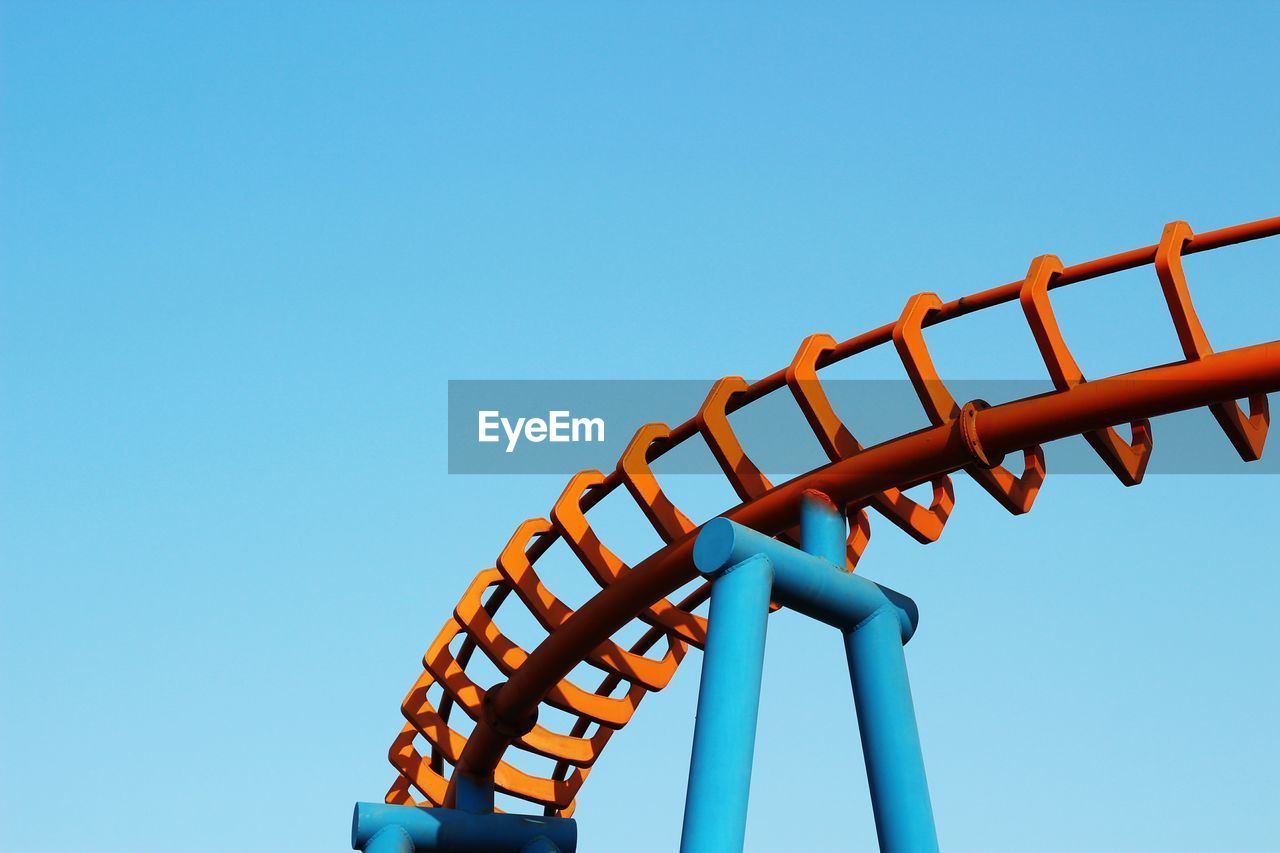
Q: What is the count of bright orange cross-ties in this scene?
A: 13